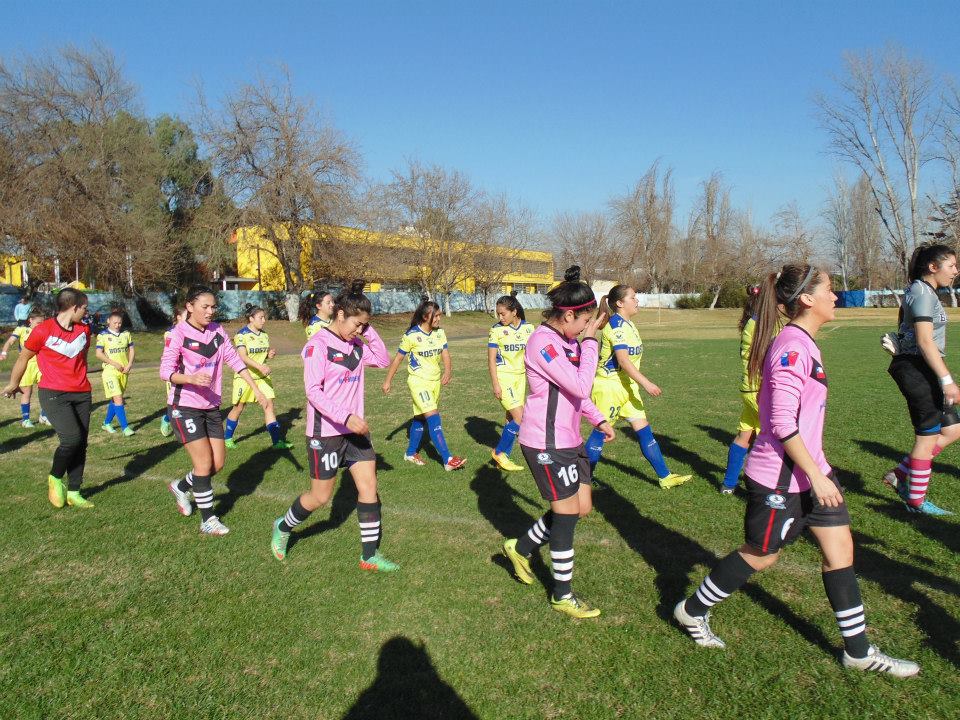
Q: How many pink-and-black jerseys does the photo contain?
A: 4